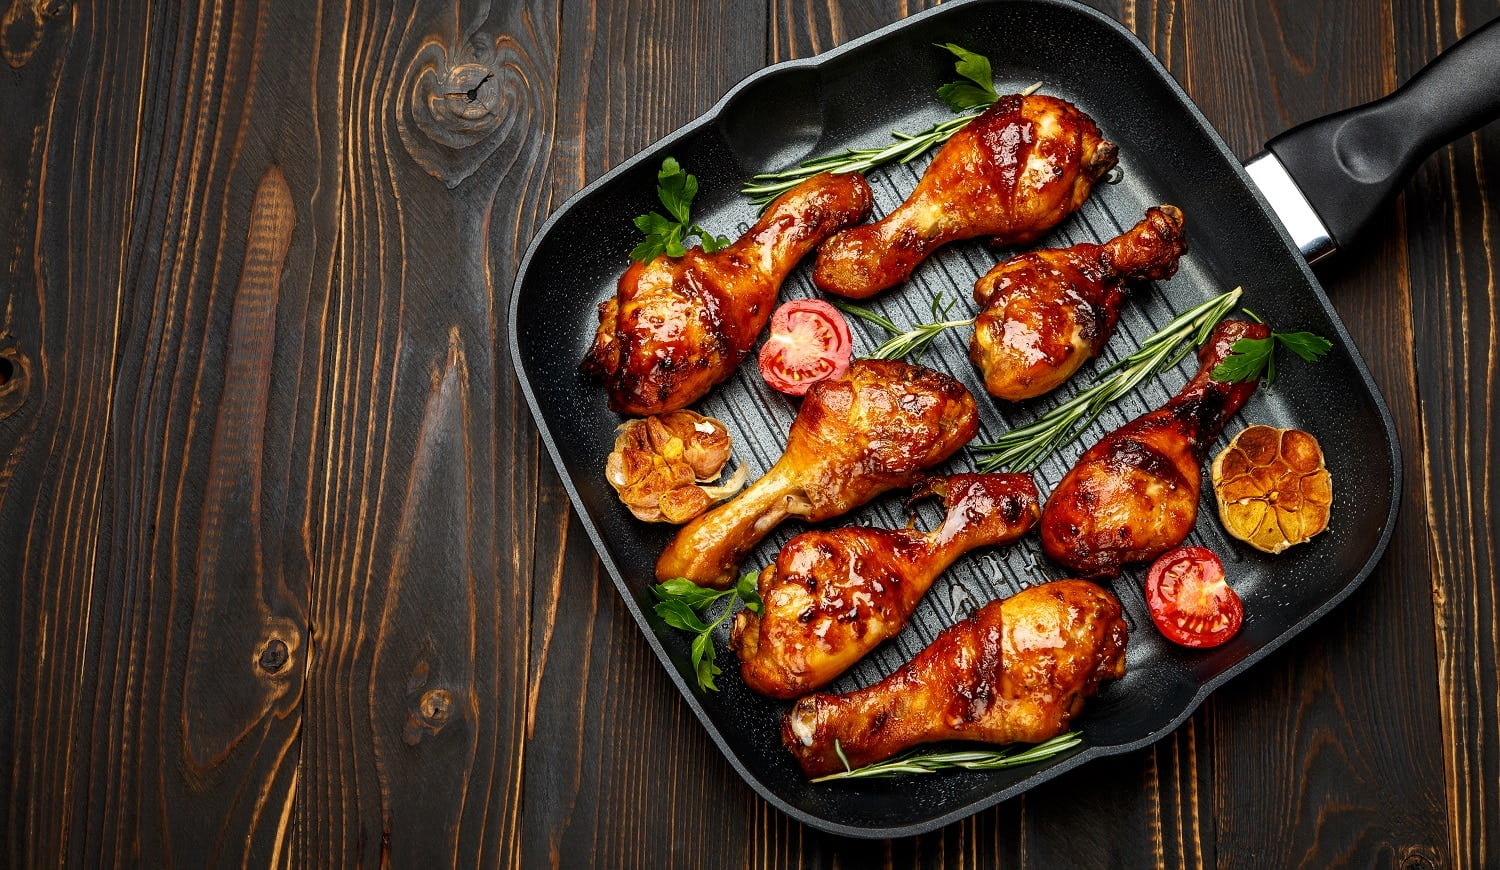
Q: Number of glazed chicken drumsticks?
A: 7